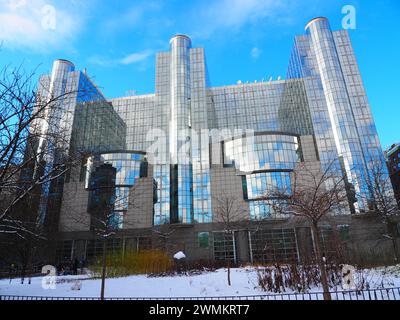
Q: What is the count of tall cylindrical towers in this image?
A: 3